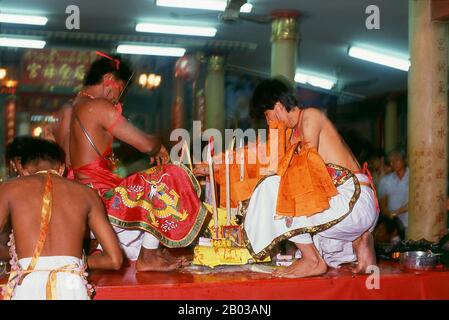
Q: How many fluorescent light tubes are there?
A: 7